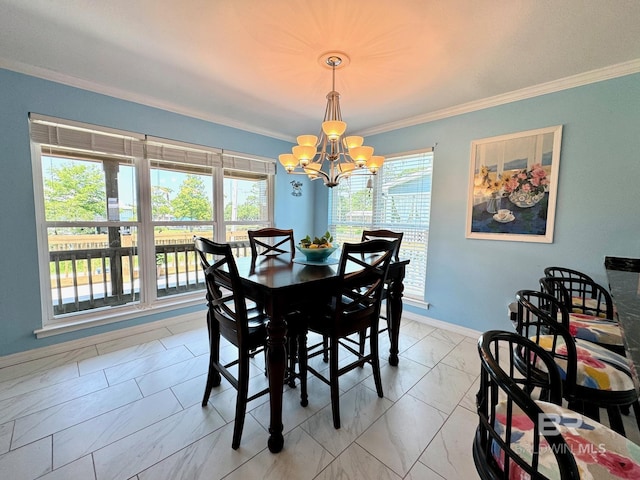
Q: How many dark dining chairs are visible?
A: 4